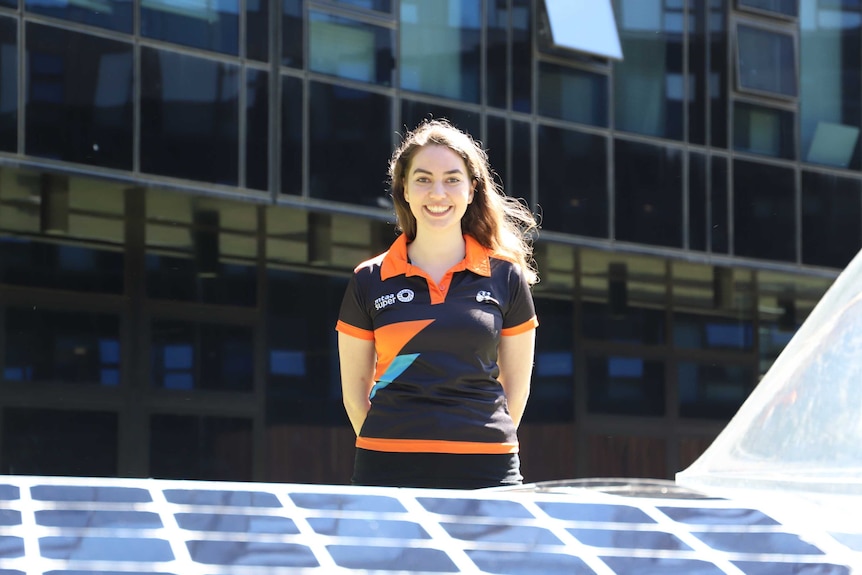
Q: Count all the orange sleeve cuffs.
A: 2